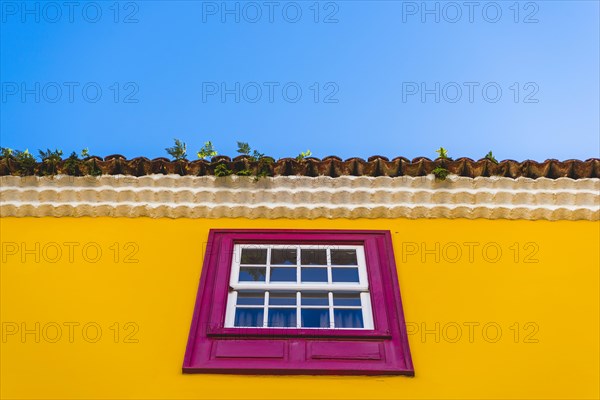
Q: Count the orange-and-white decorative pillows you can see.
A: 0